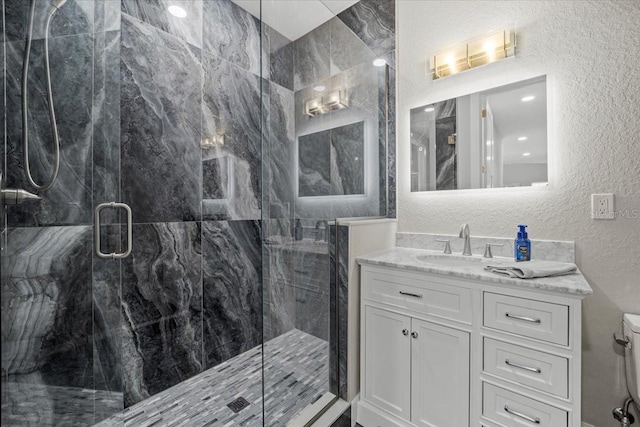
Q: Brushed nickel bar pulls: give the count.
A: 4